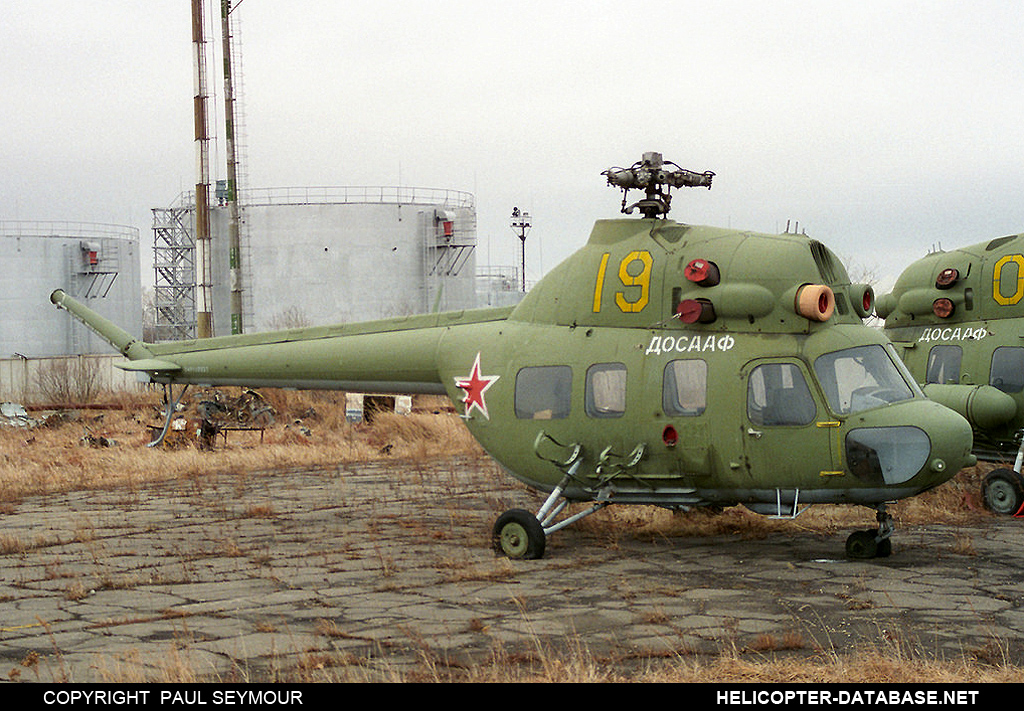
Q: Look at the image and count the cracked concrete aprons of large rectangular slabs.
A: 1